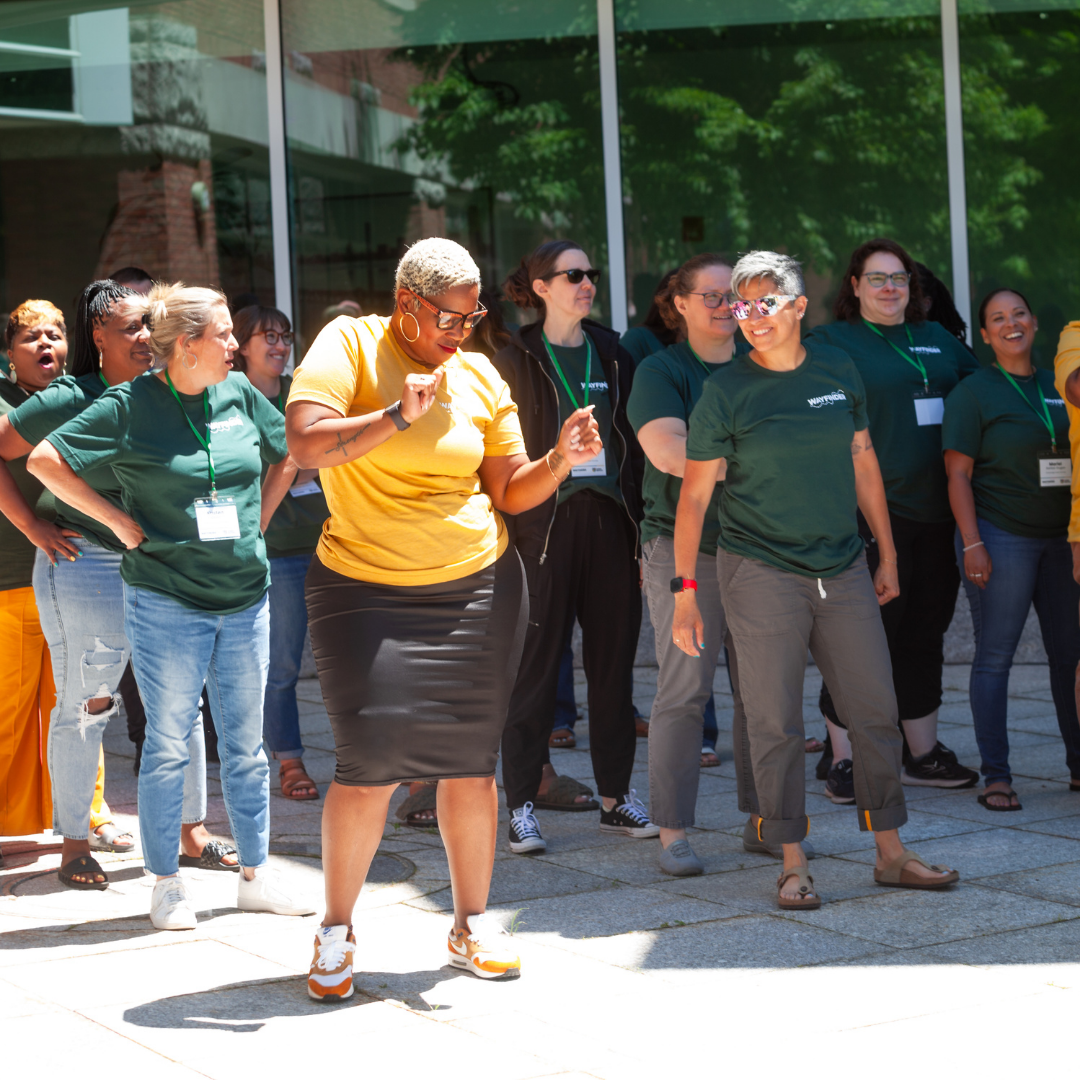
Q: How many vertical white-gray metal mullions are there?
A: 3